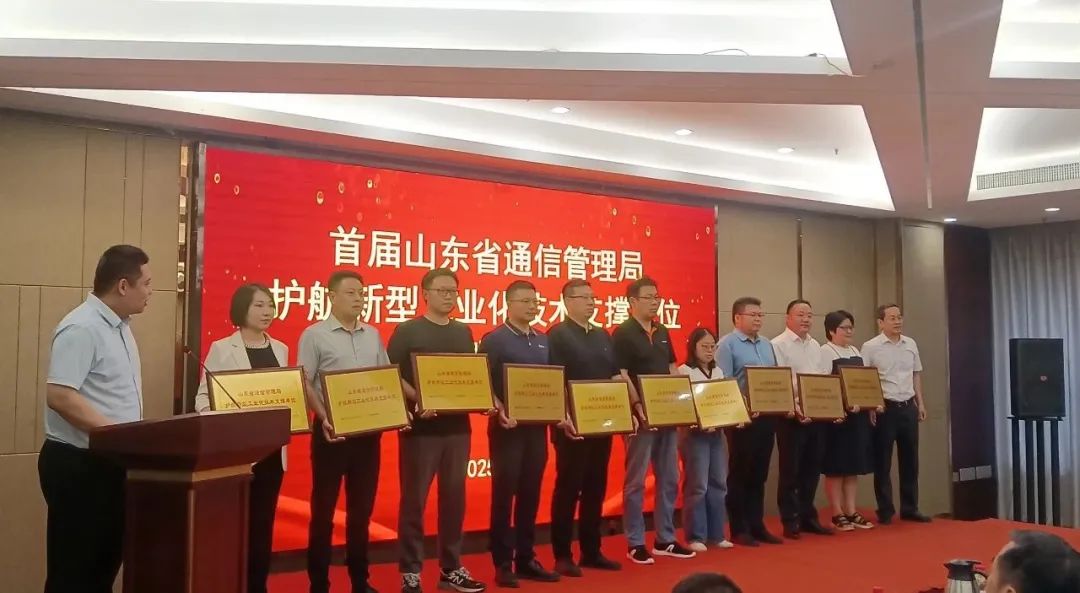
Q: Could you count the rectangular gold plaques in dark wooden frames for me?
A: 10